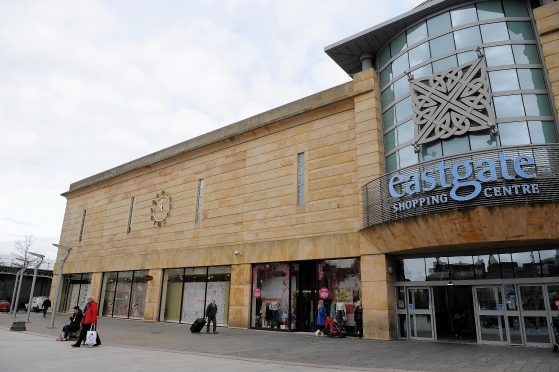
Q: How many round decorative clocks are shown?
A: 1